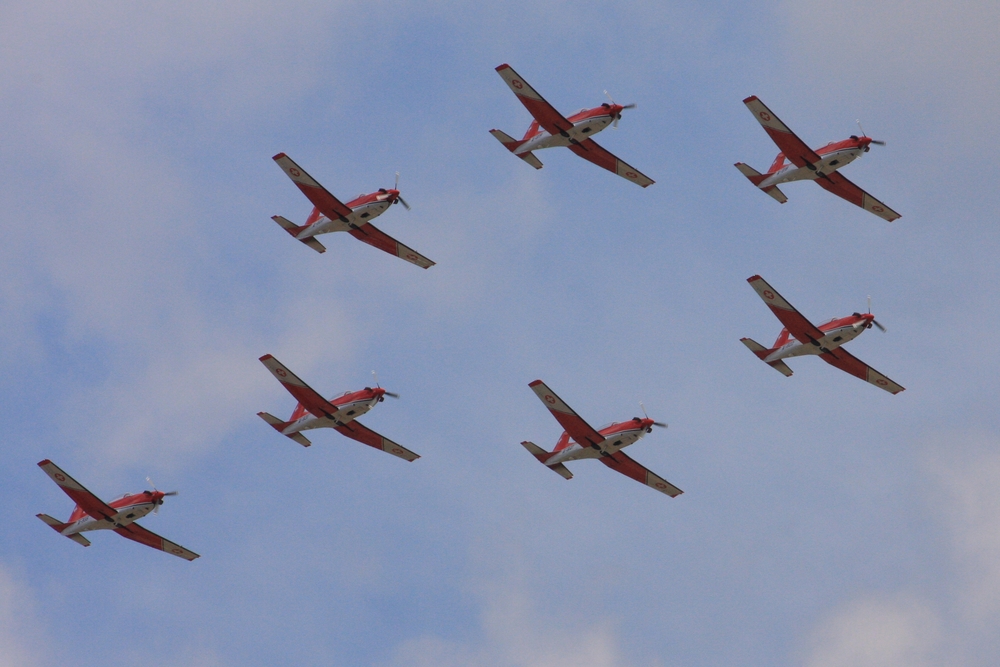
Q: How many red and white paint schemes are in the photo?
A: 7